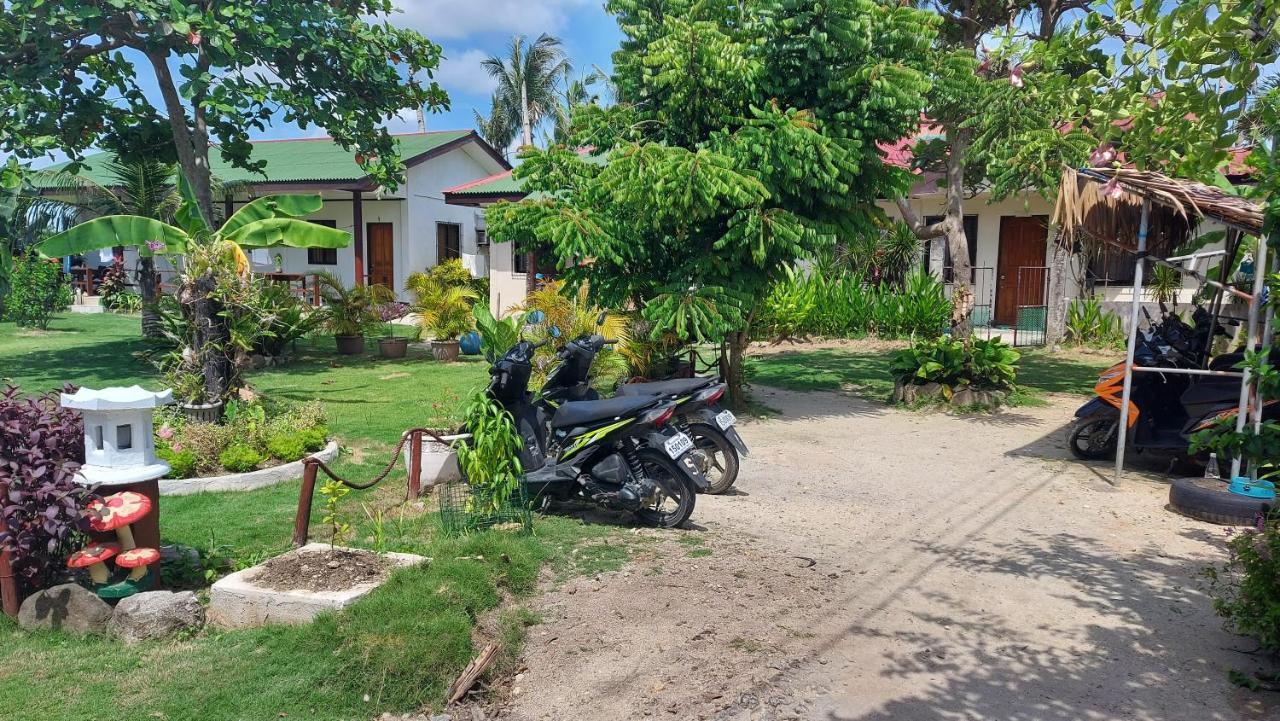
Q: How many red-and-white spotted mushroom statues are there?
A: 3